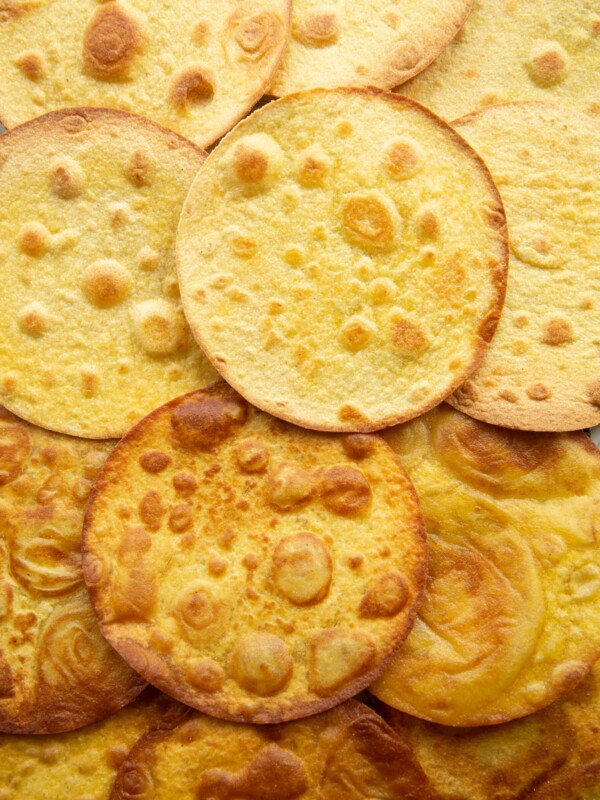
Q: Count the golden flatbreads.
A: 12